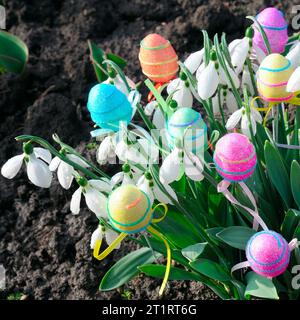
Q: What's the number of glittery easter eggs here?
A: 8